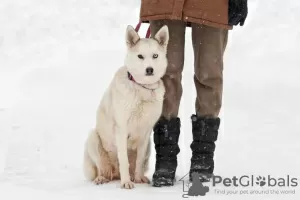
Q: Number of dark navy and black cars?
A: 0